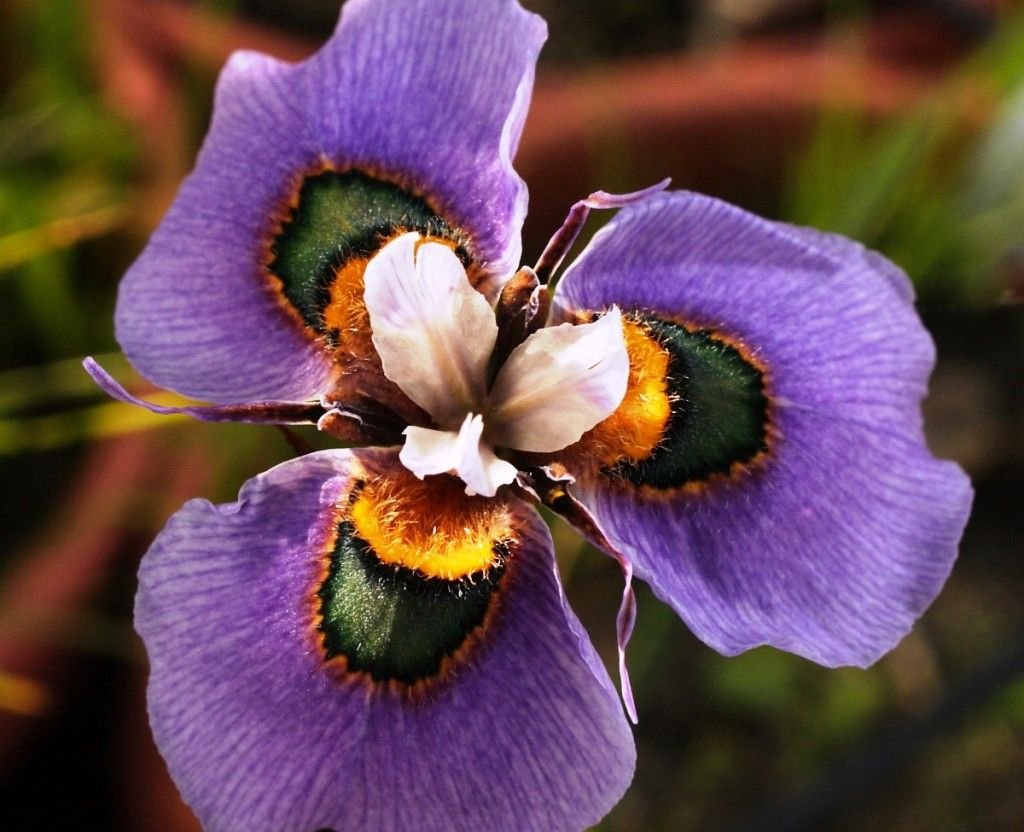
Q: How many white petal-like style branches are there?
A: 3